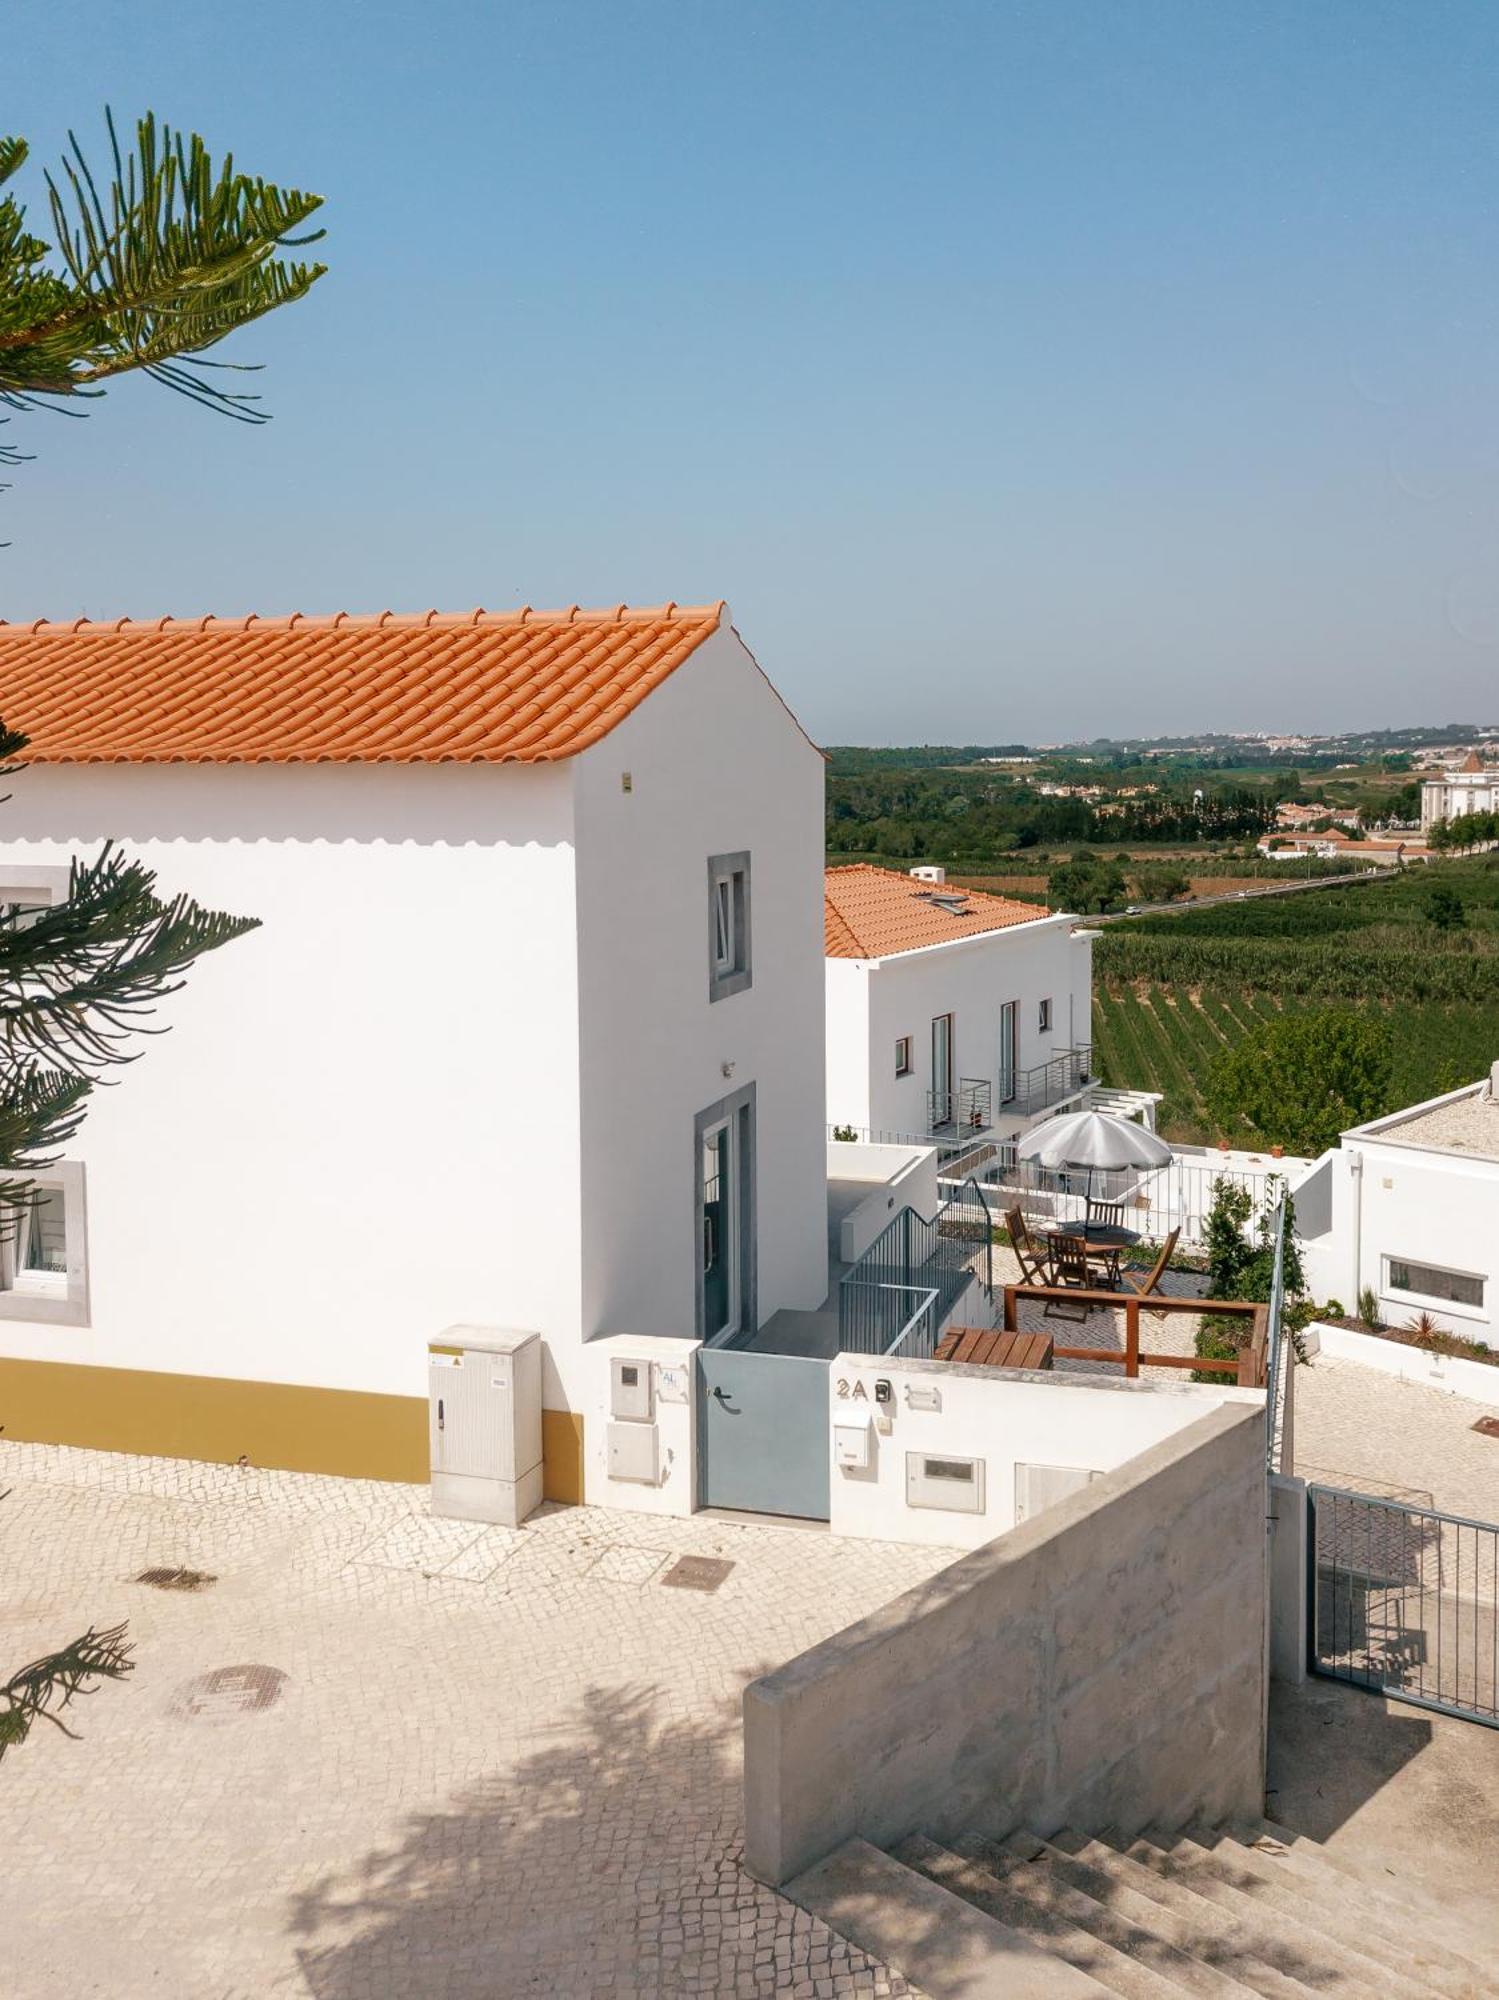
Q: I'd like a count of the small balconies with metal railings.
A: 2